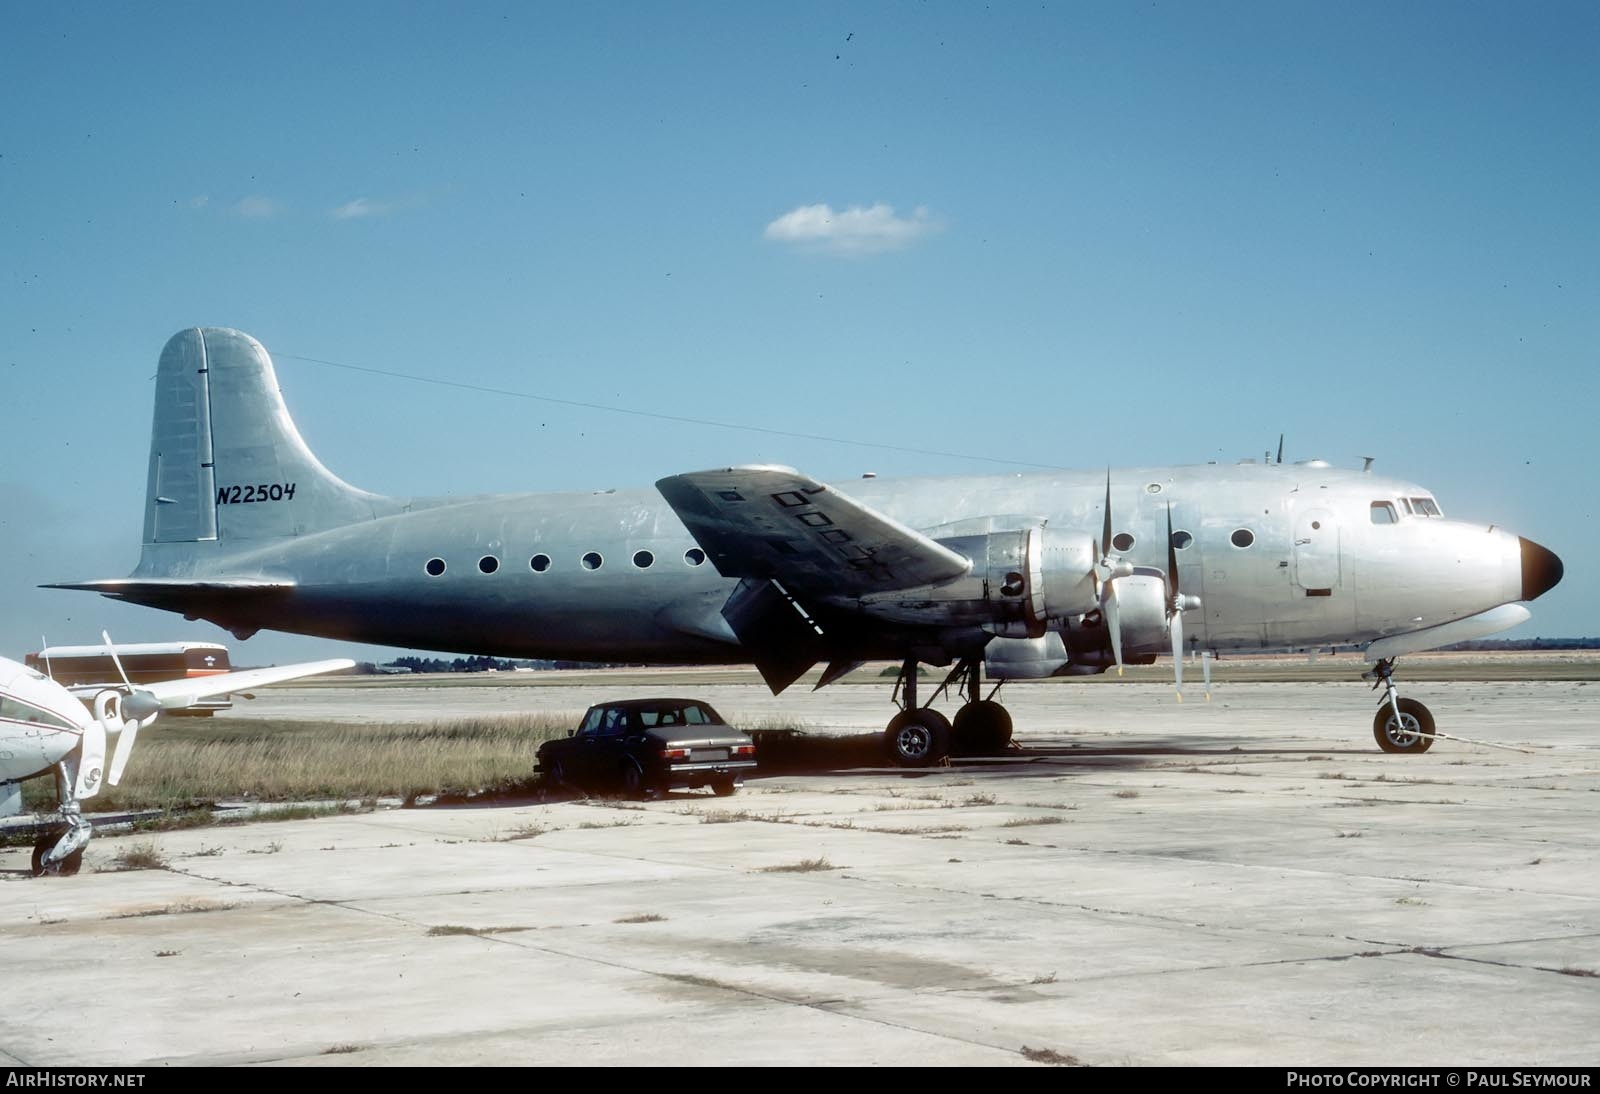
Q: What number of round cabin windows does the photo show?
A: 9